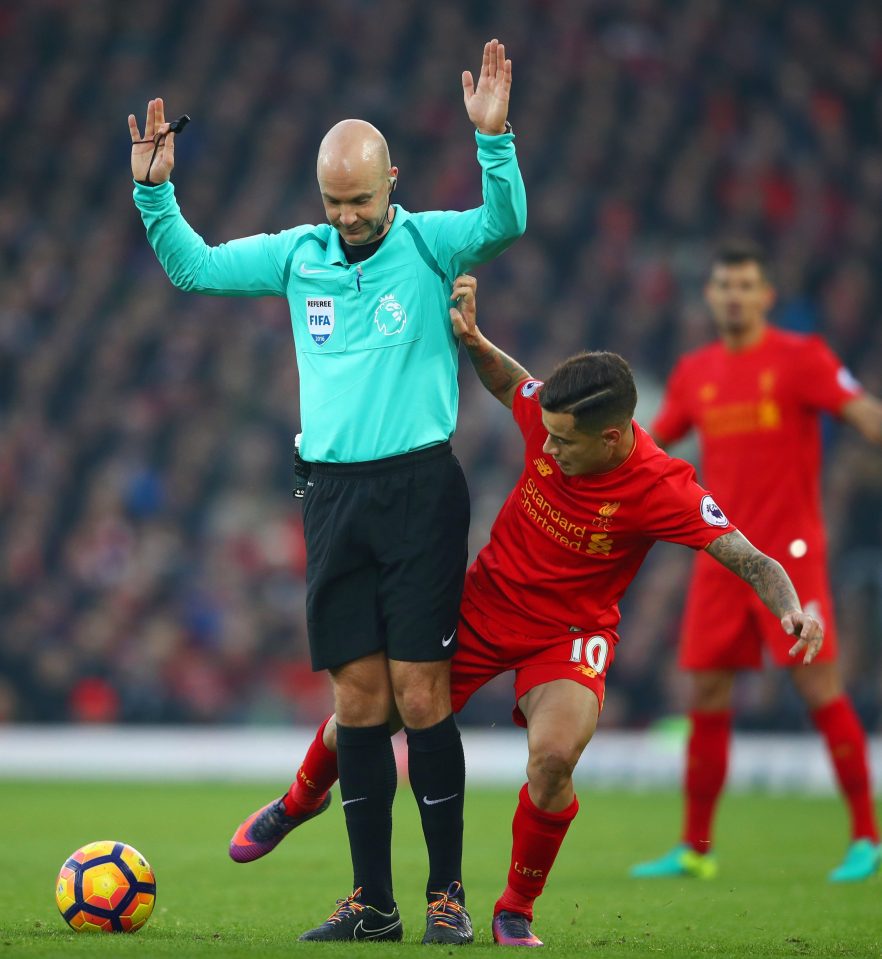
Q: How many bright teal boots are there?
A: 2